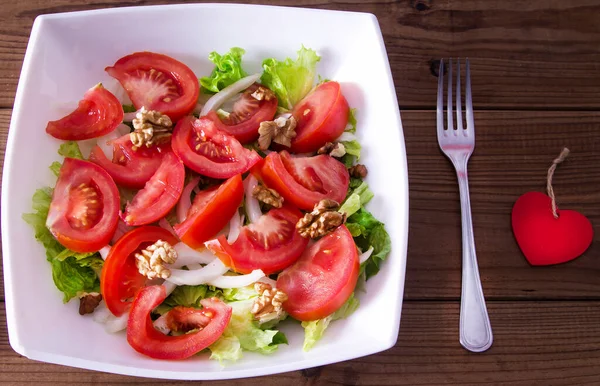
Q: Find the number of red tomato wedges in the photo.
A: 14